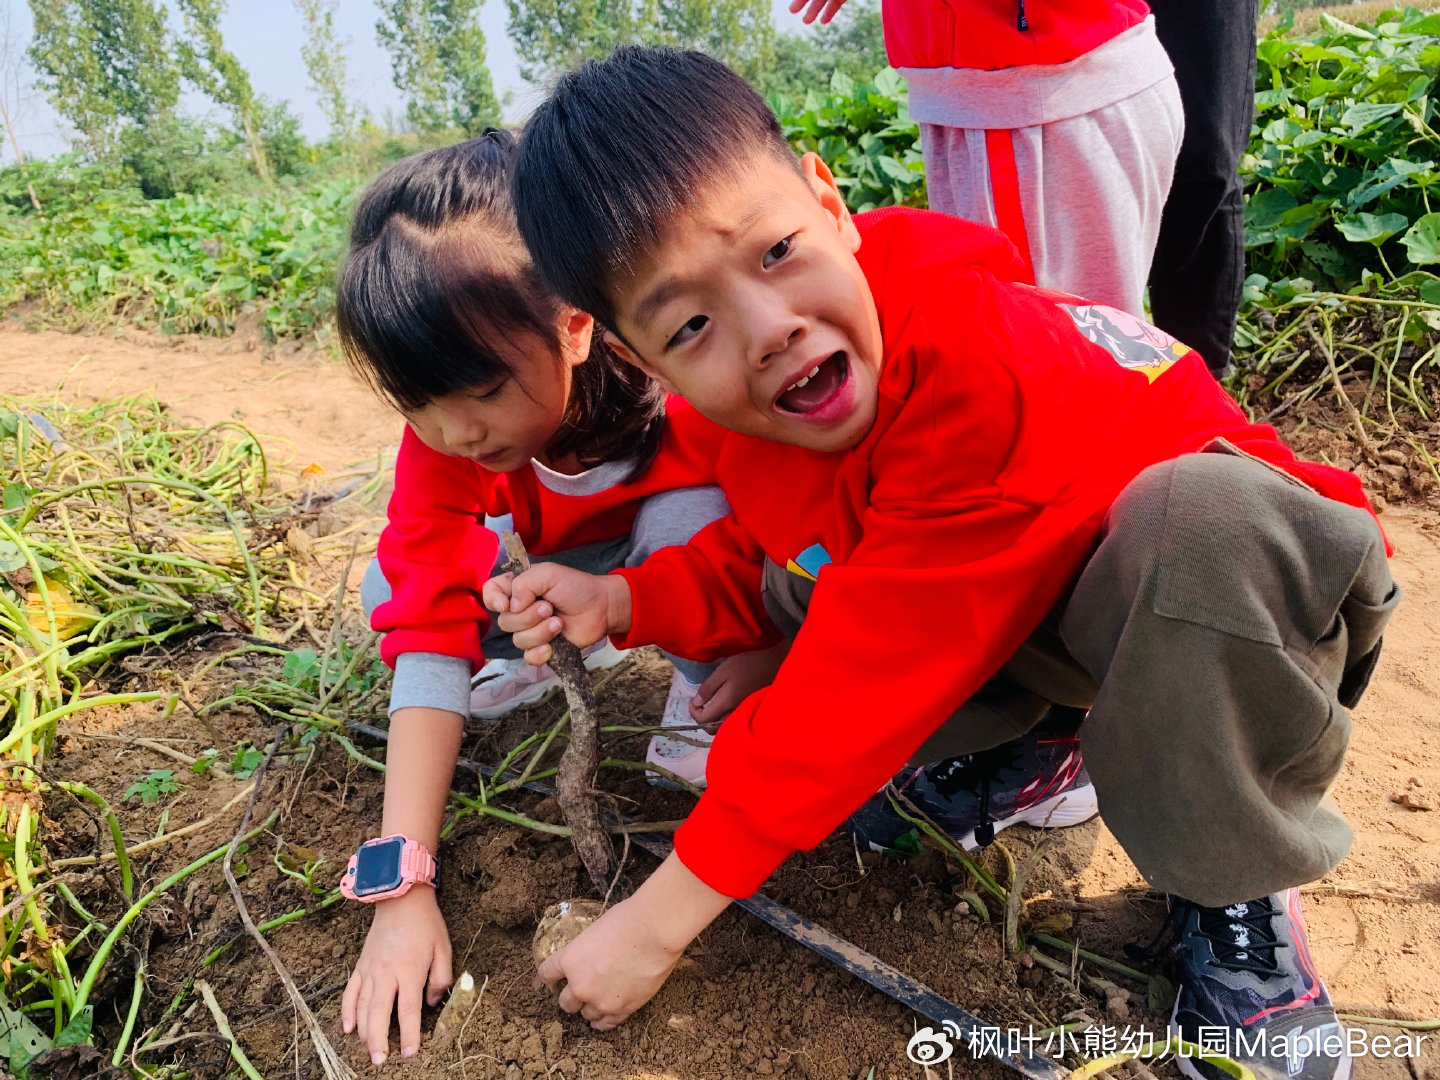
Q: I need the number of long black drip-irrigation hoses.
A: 1